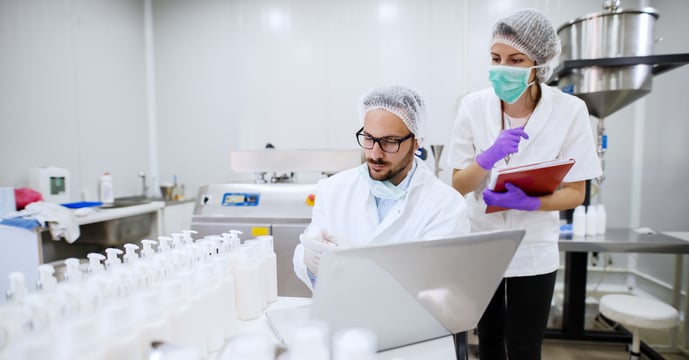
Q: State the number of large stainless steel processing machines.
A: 2